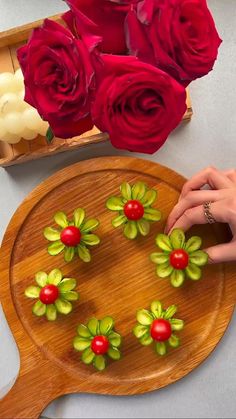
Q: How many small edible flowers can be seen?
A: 6